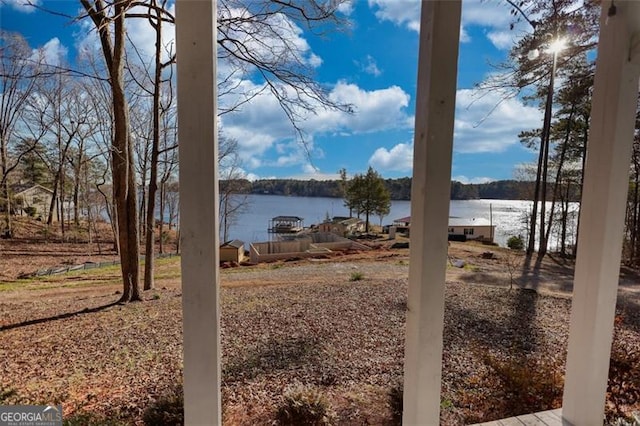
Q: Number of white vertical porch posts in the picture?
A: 3